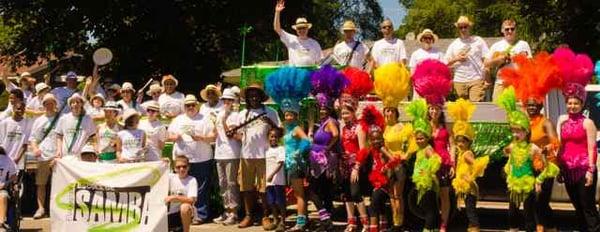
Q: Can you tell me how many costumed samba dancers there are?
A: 11